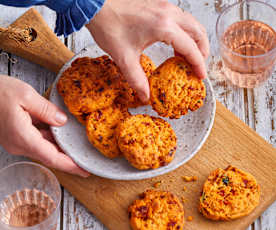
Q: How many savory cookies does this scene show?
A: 7